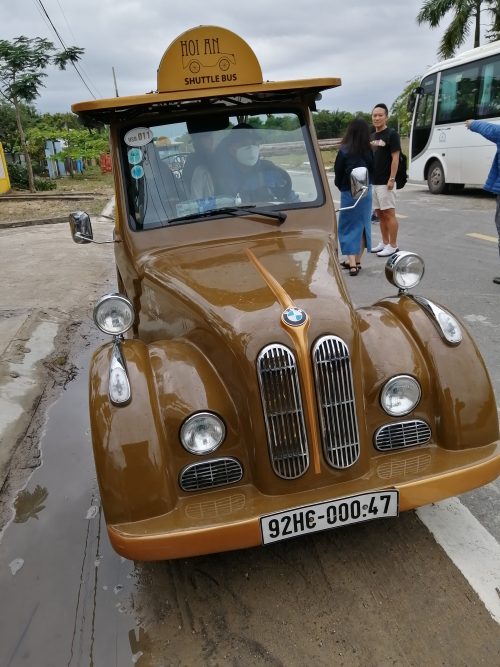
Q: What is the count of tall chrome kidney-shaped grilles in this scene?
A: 2